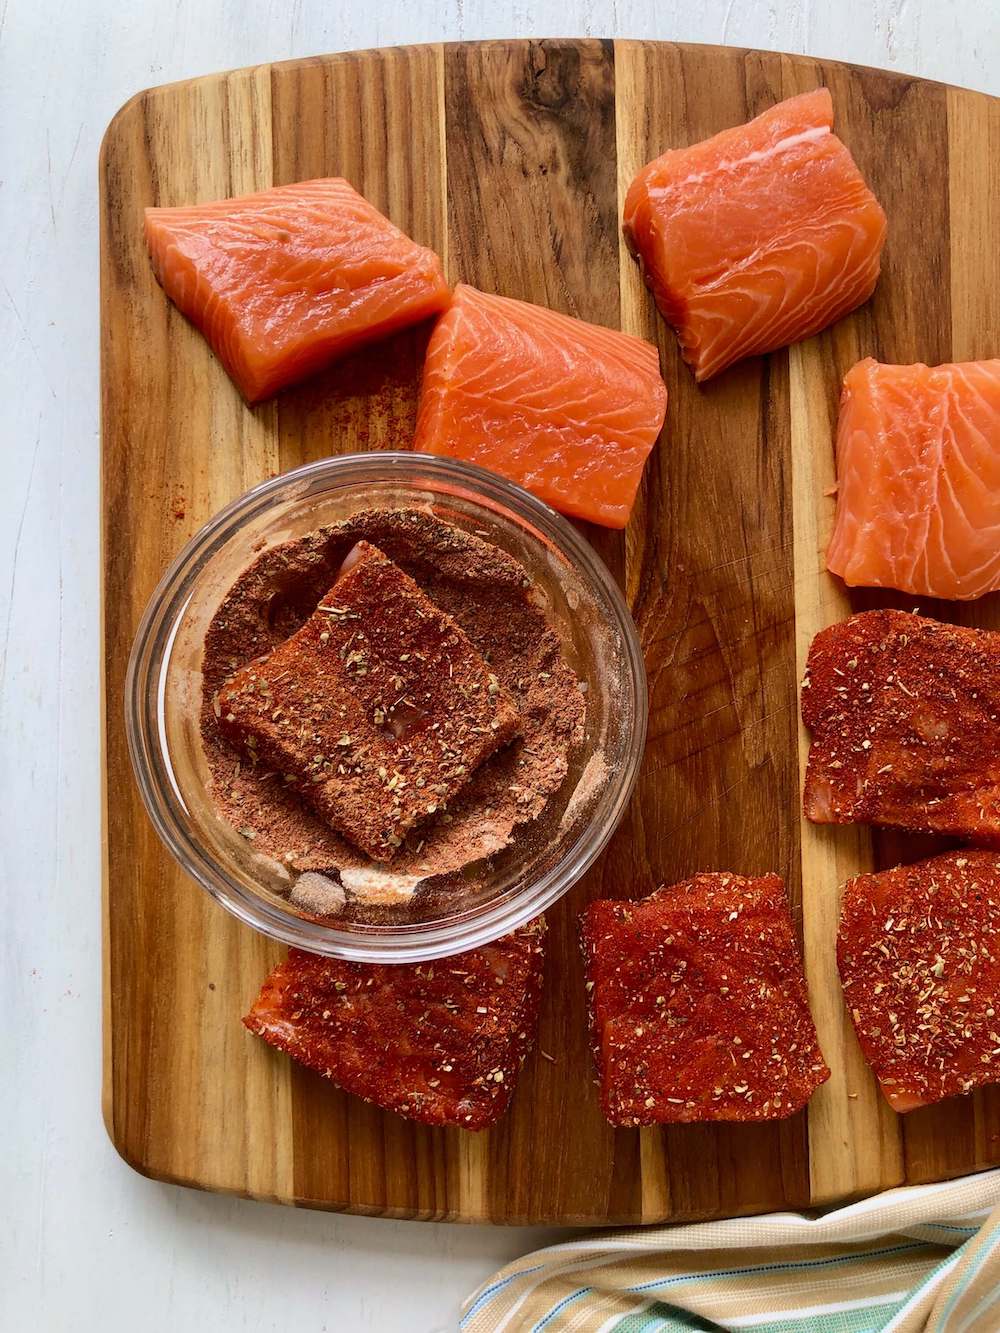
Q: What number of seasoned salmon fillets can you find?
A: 5